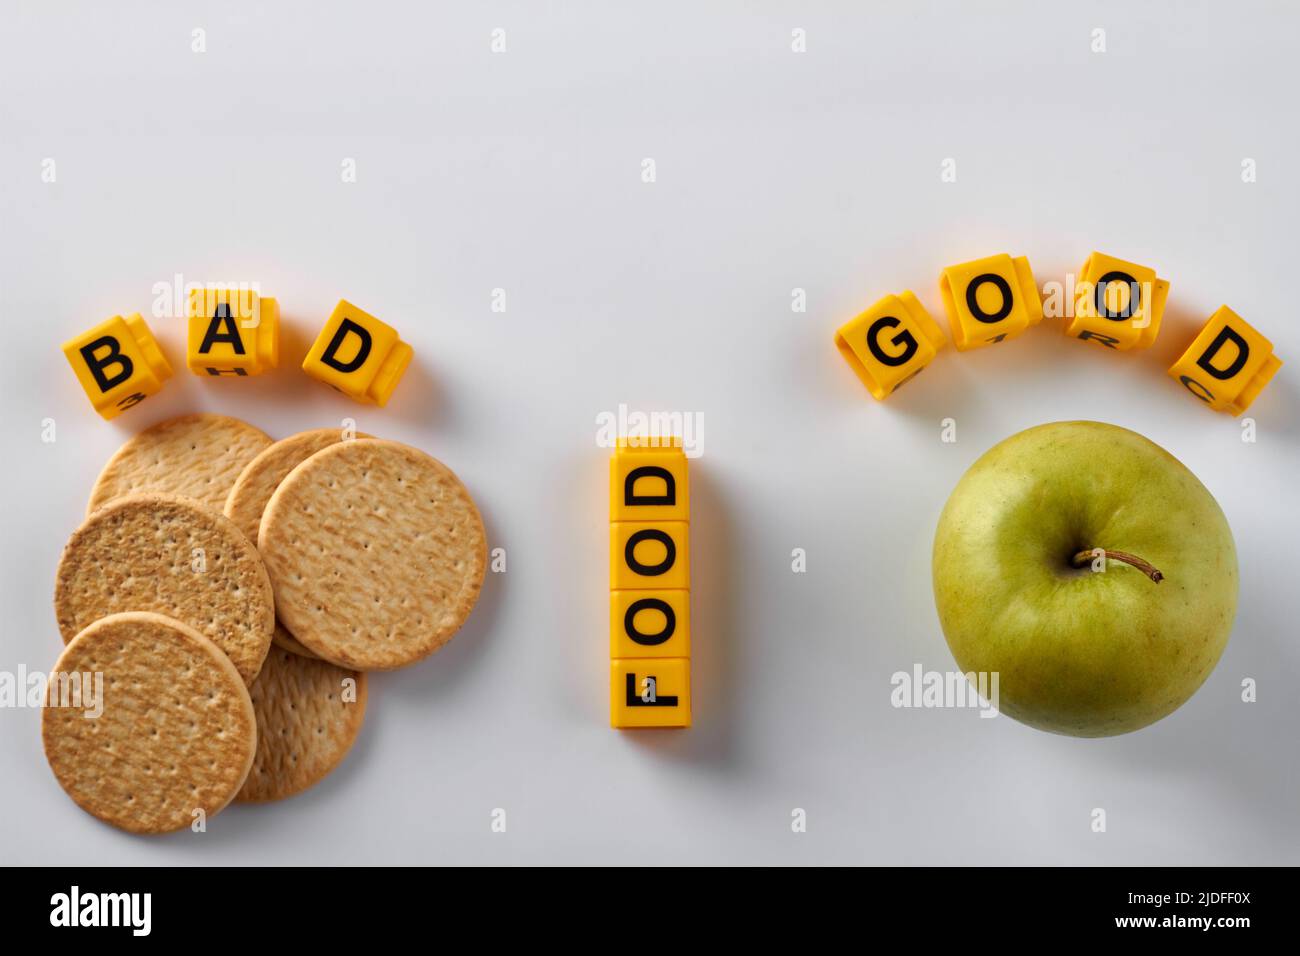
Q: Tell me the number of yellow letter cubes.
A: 11